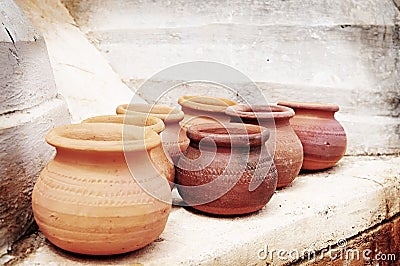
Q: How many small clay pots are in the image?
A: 7